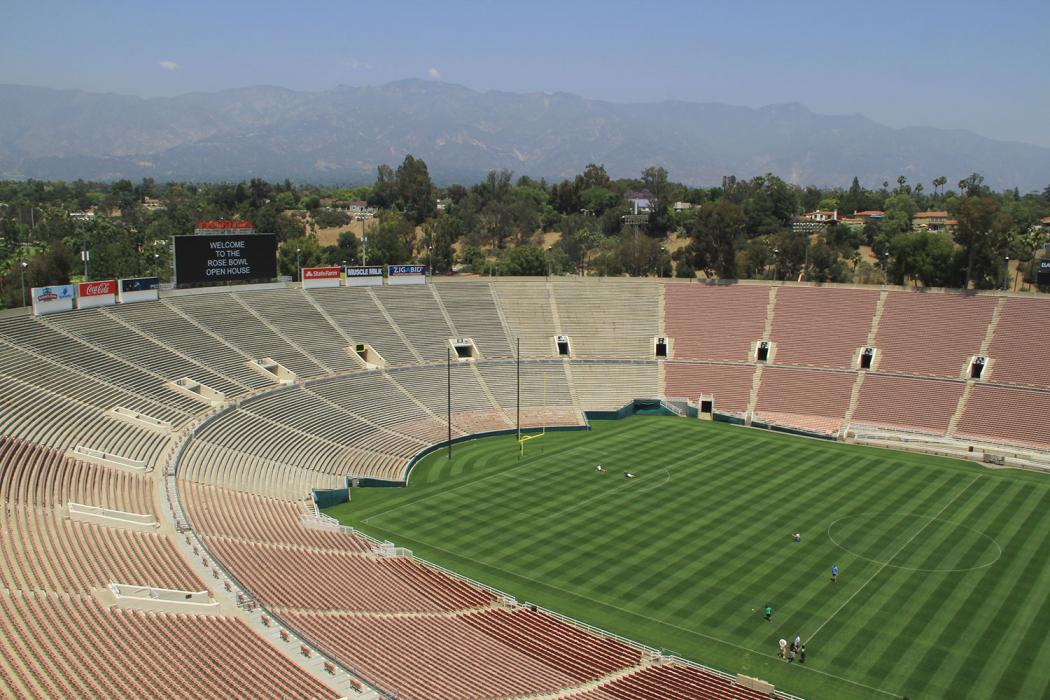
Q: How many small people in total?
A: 9